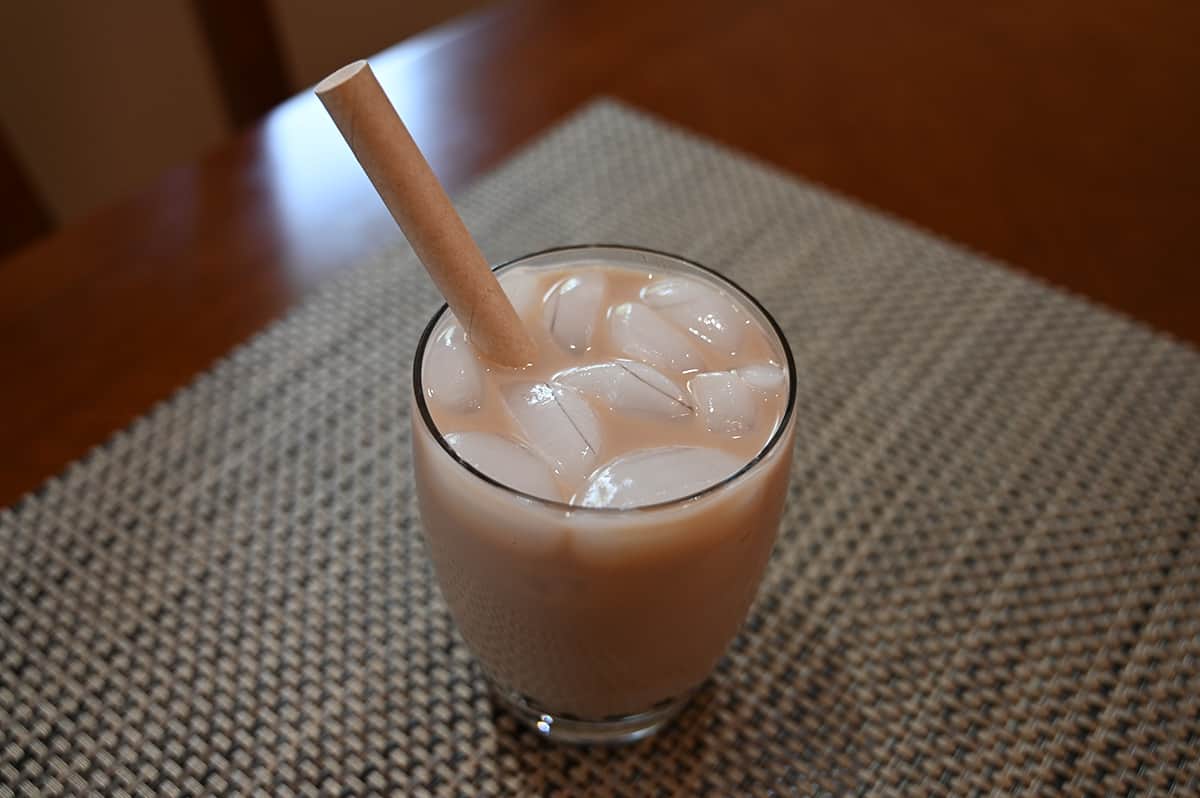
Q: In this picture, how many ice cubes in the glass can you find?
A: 11